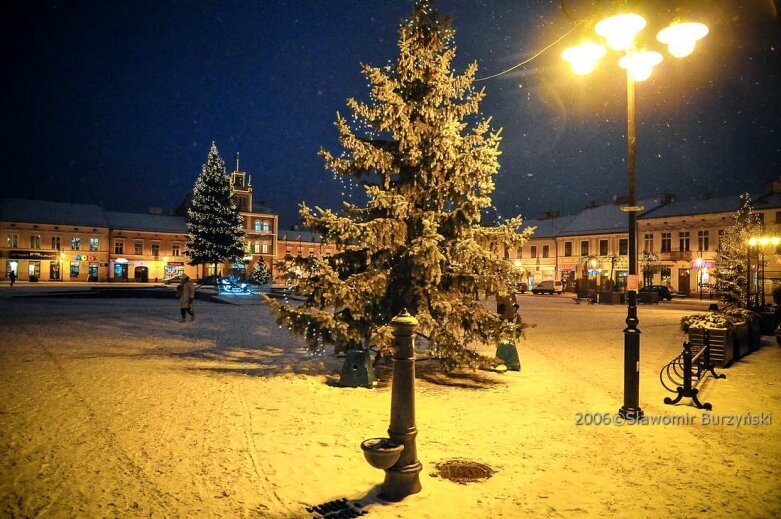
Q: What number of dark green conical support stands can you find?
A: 2